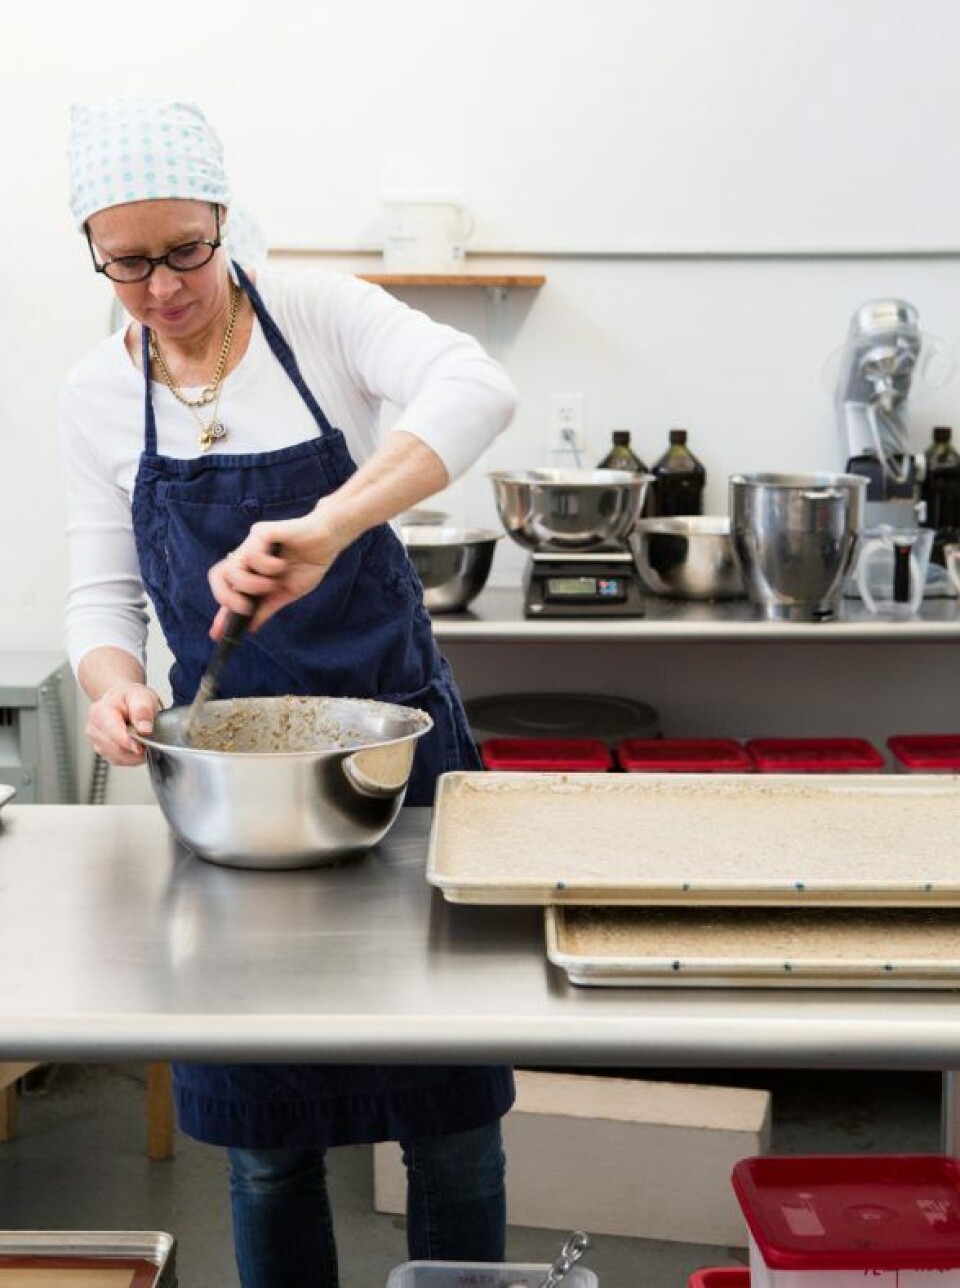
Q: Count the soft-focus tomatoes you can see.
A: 0